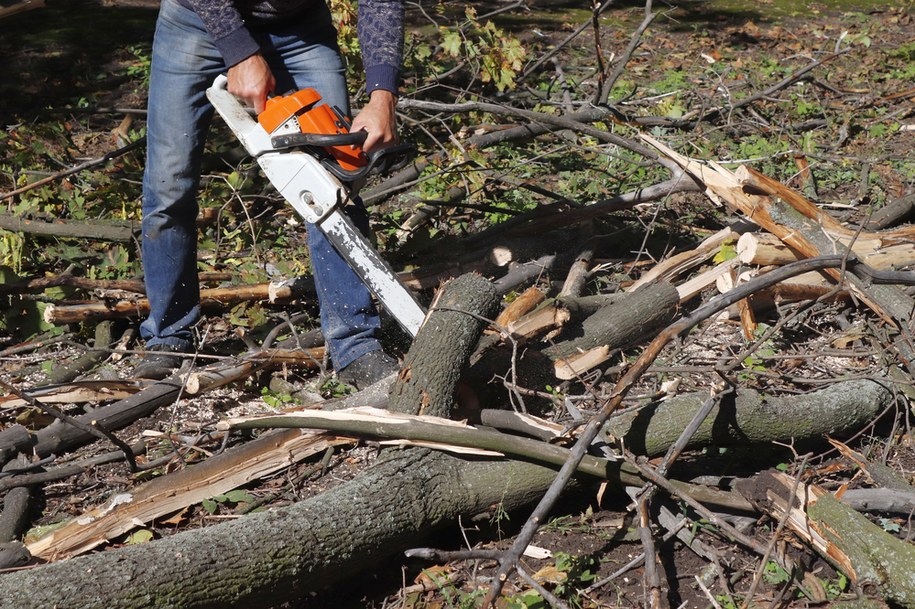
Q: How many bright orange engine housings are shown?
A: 1